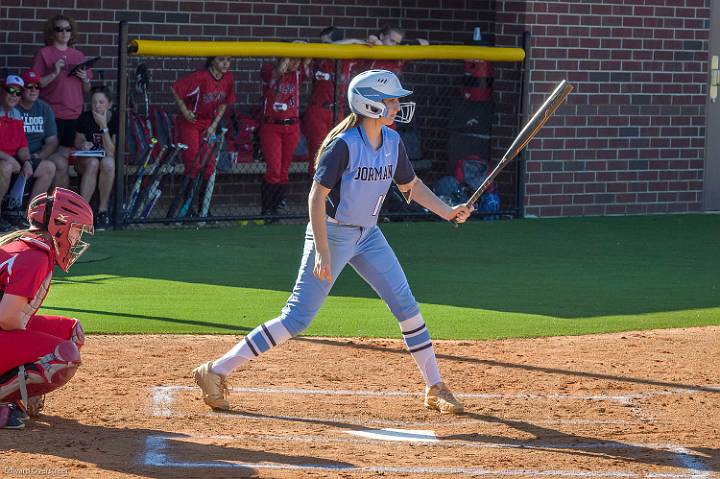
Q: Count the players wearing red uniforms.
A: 5